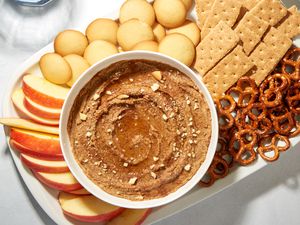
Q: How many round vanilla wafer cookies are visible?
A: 13